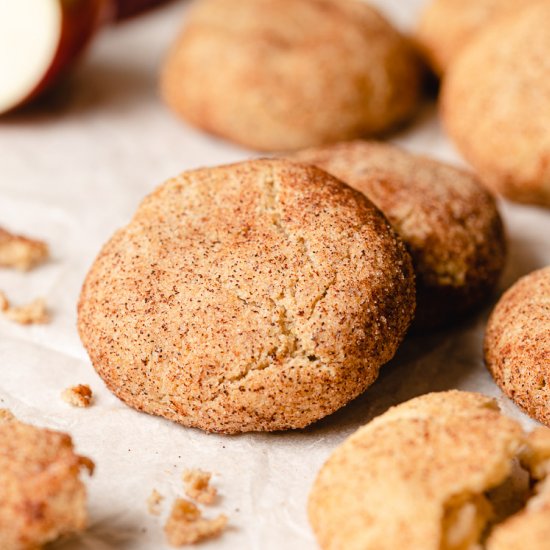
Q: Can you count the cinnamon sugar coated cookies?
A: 8